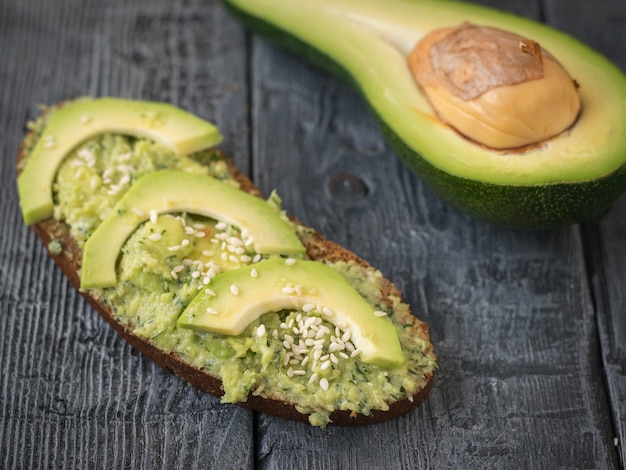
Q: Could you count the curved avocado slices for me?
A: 3